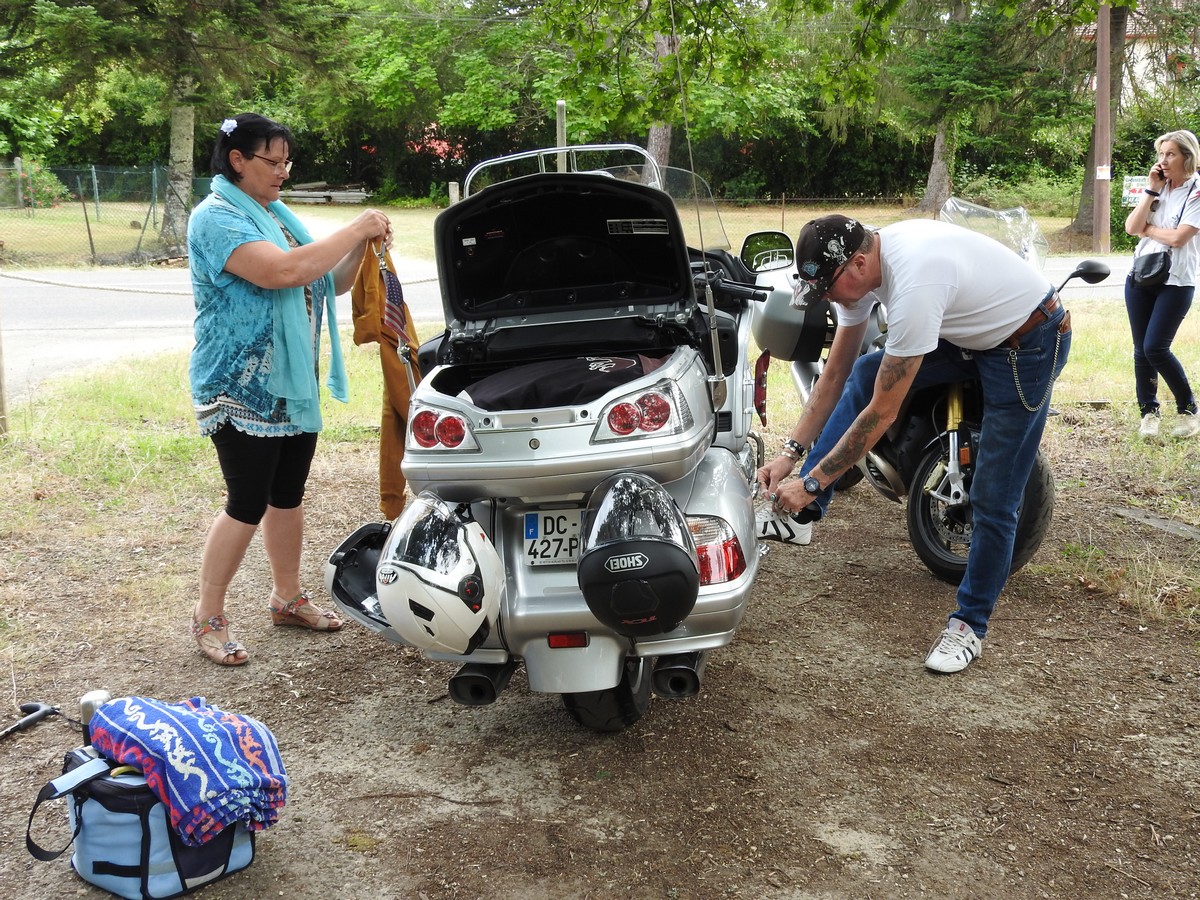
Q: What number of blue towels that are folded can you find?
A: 1